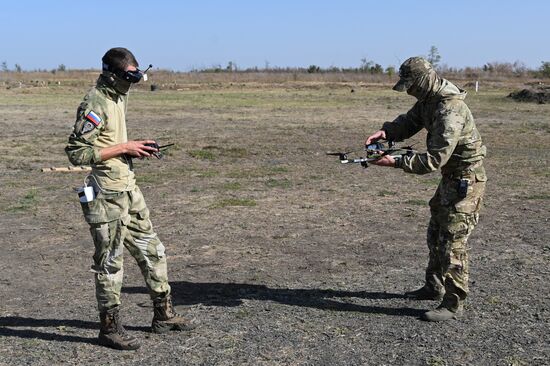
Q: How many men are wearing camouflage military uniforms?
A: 2